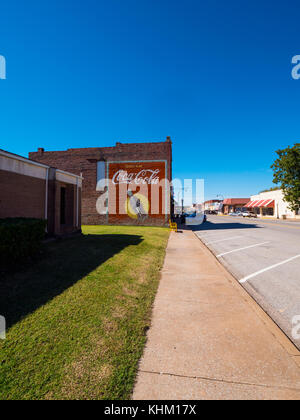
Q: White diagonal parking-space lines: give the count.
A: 3